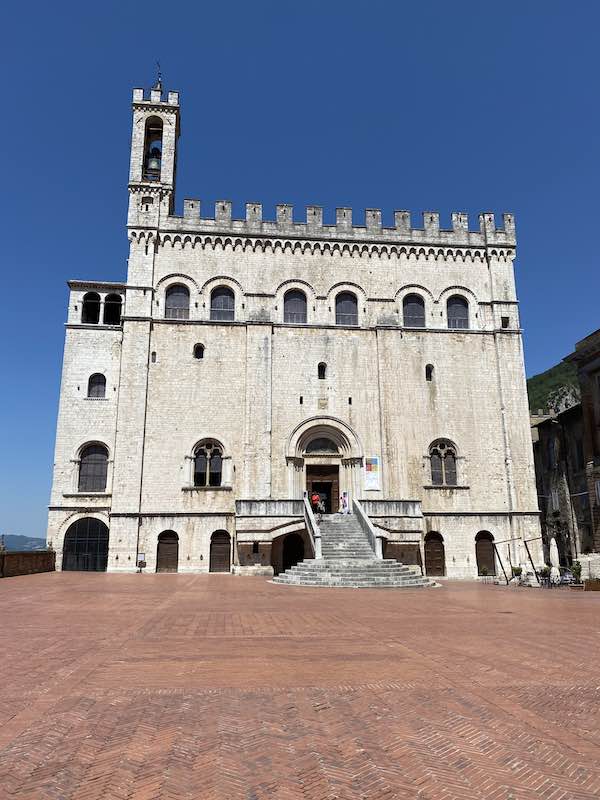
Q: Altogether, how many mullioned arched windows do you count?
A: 2